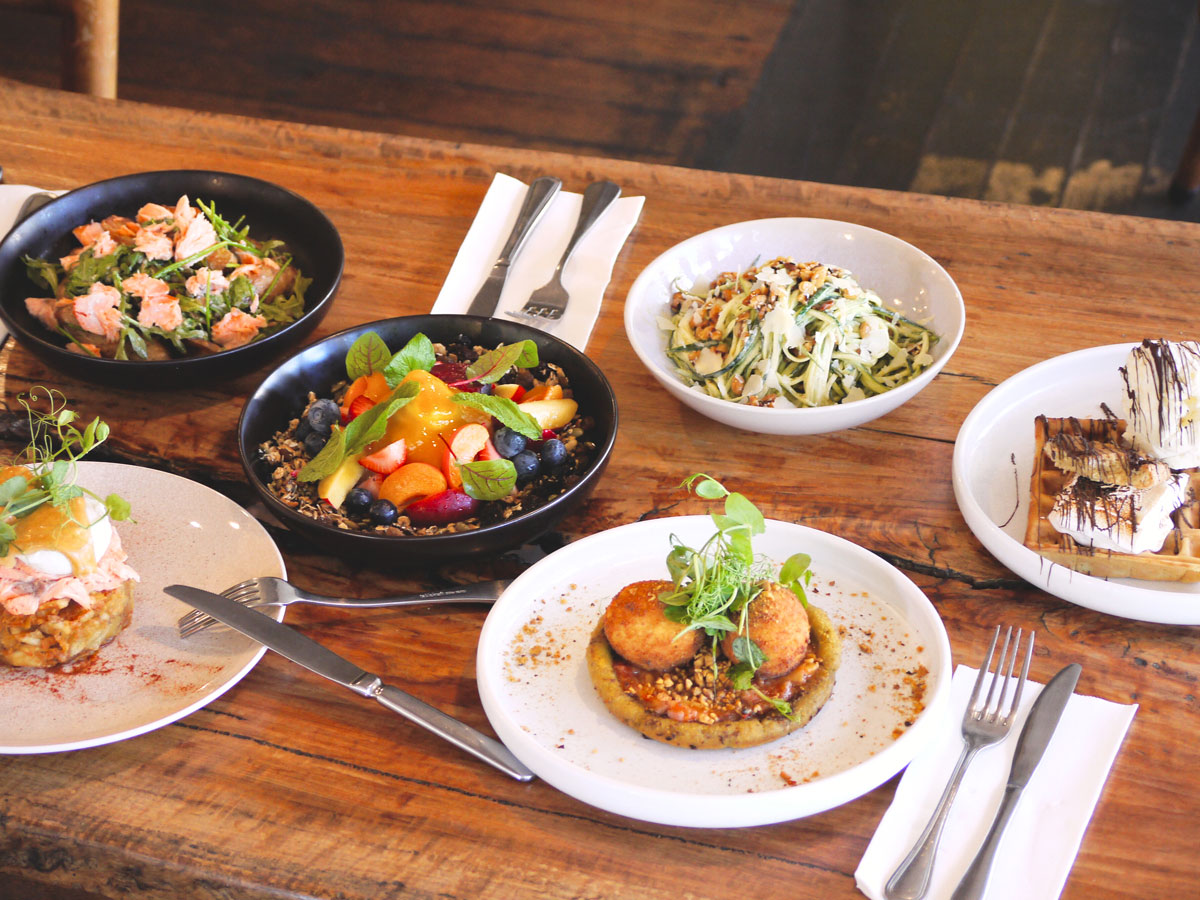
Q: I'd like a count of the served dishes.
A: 6